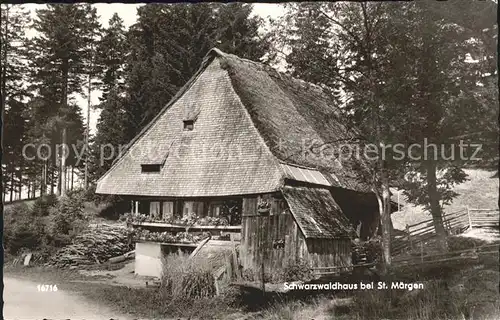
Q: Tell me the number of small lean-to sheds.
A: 1